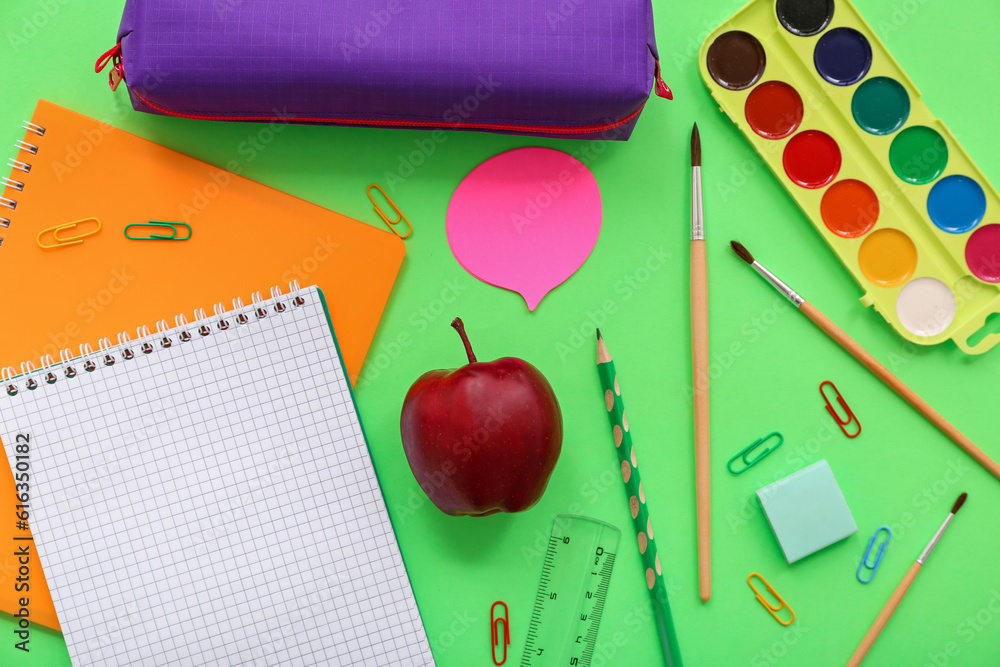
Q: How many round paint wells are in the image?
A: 12